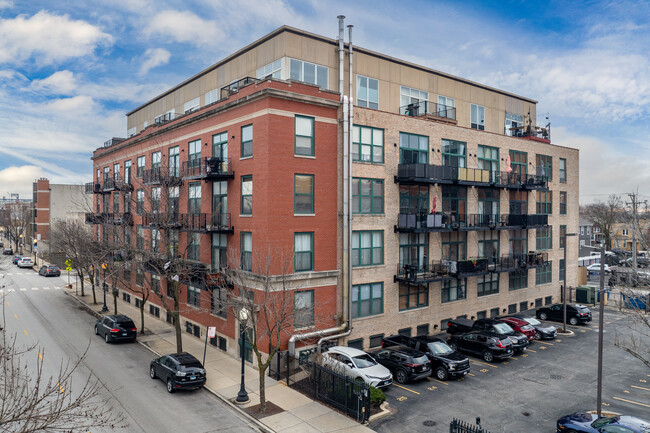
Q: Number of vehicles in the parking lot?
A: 9